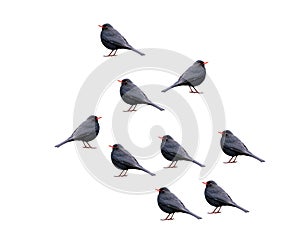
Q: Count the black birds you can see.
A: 9